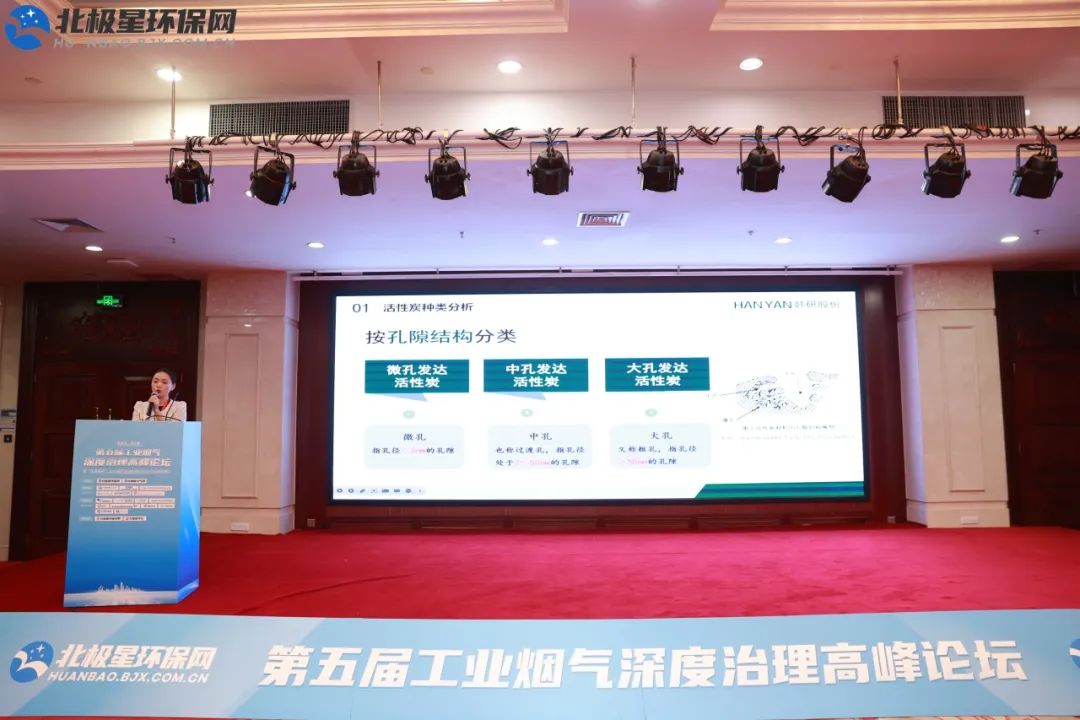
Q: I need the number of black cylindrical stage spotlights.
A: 10